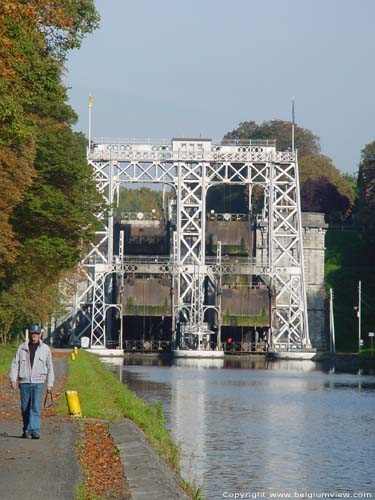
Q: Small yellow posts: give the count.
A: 3